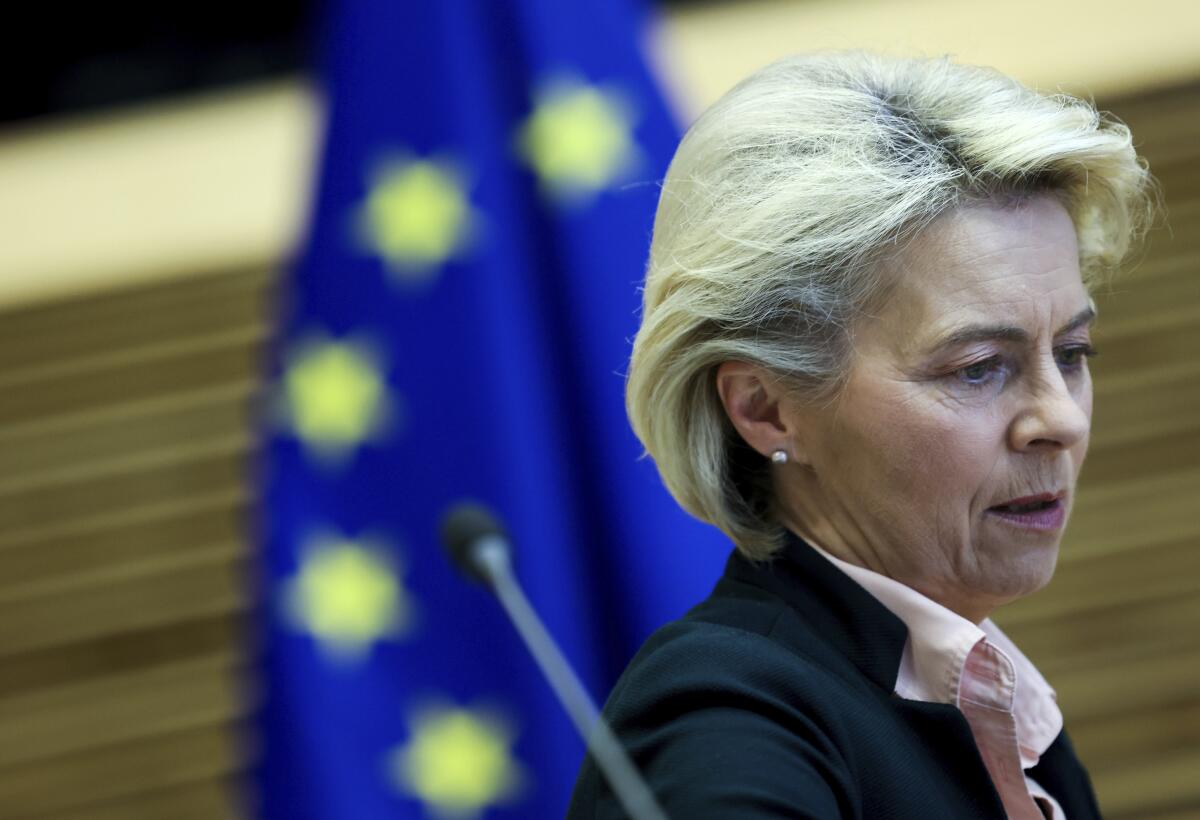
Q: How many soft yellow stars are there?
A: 5